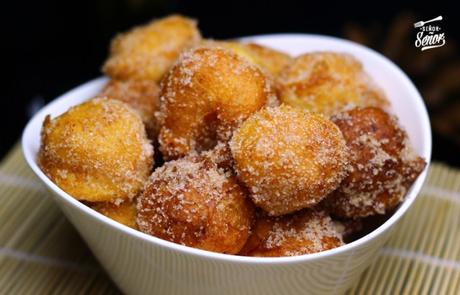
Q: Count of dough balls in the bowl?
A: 11